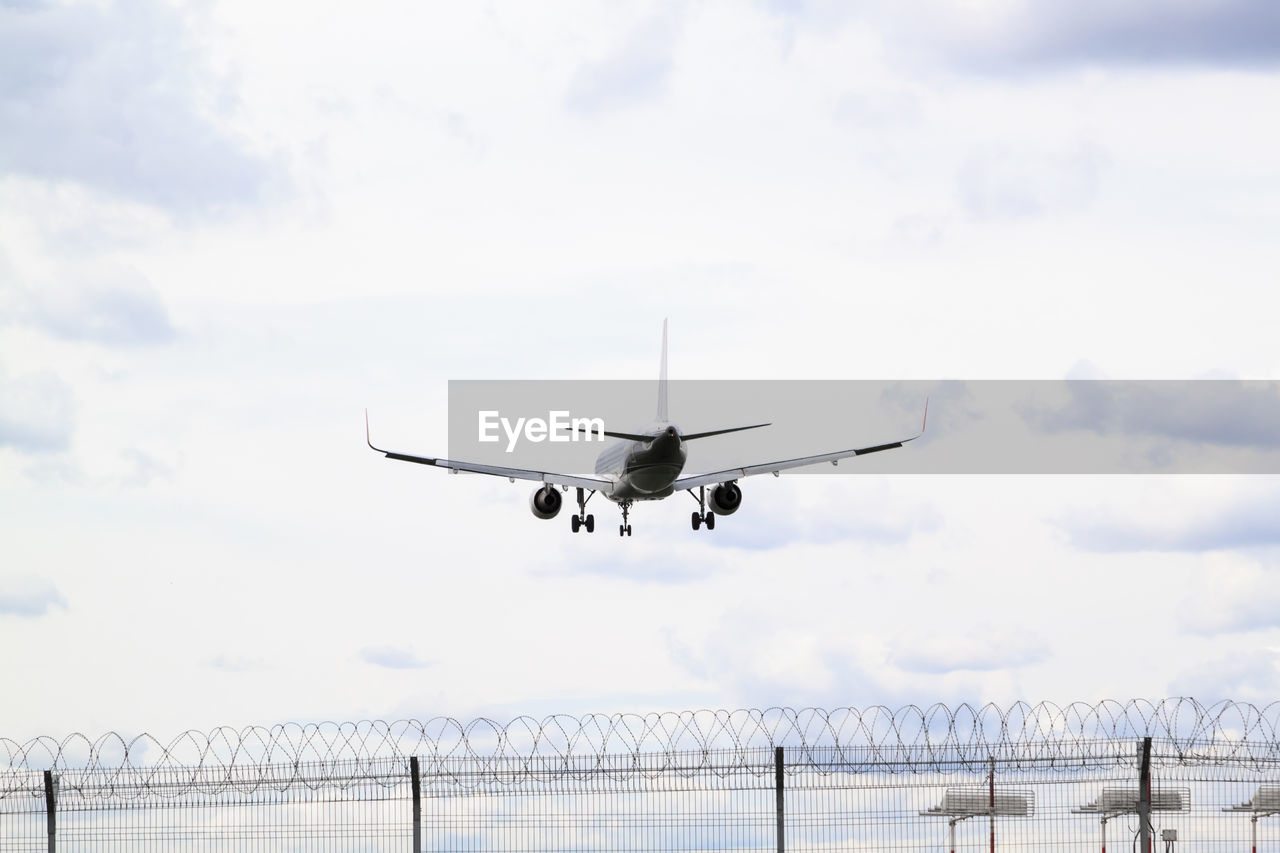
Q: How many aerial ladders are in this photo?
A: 0